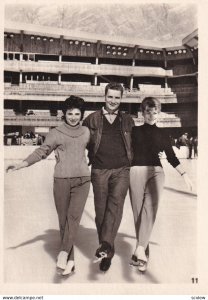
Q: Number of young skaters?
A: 3